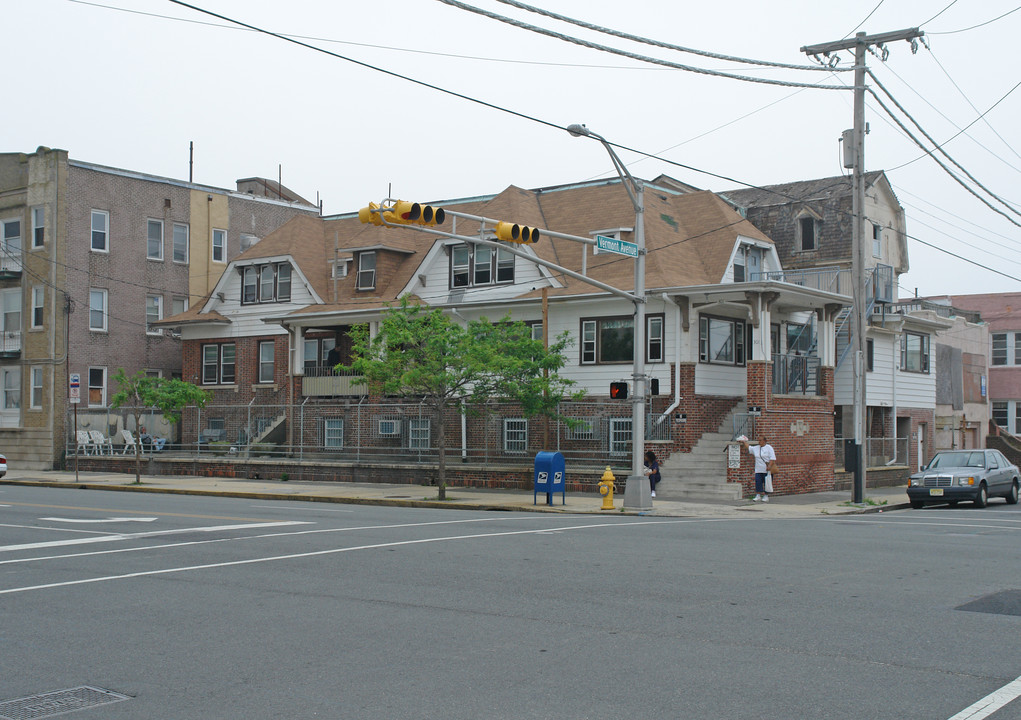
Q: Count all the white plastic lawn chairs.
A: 3